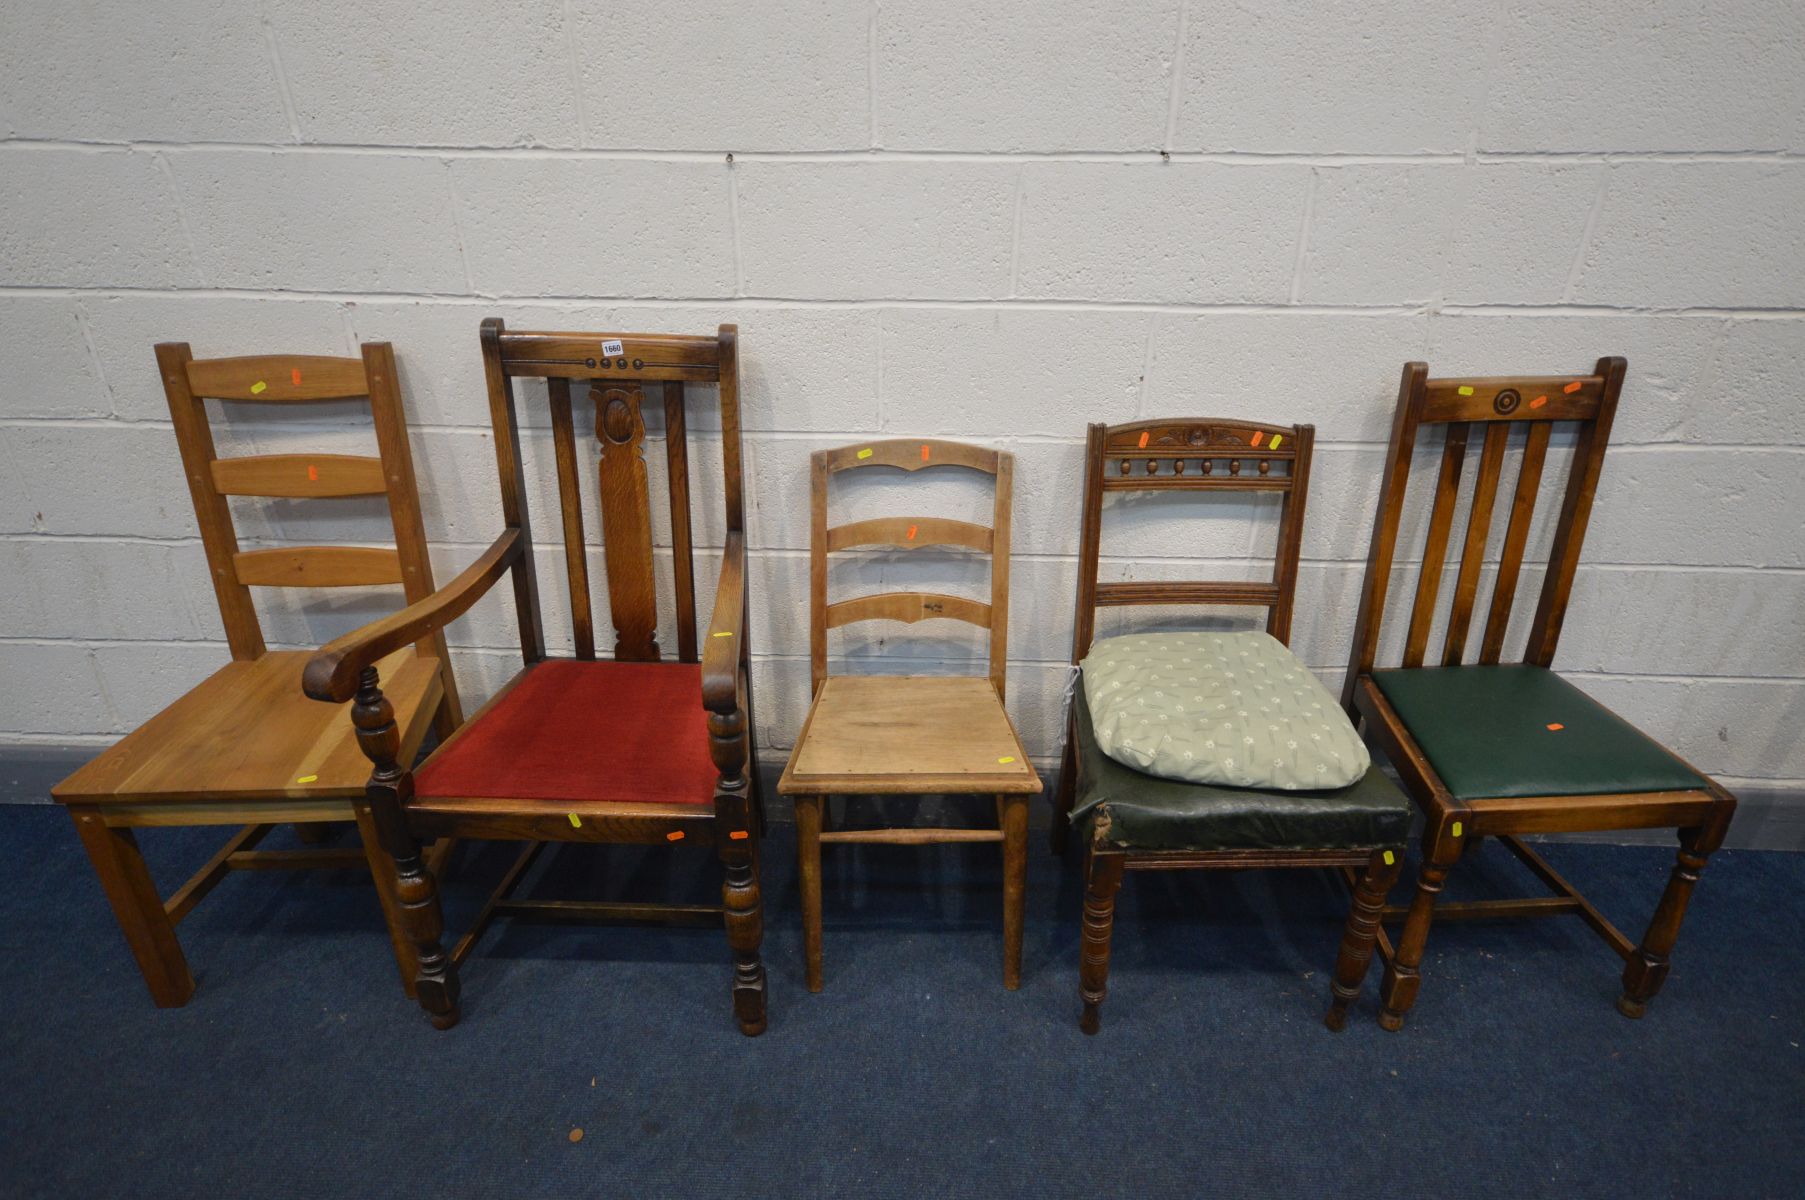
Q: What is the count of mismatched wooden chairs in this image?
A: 5